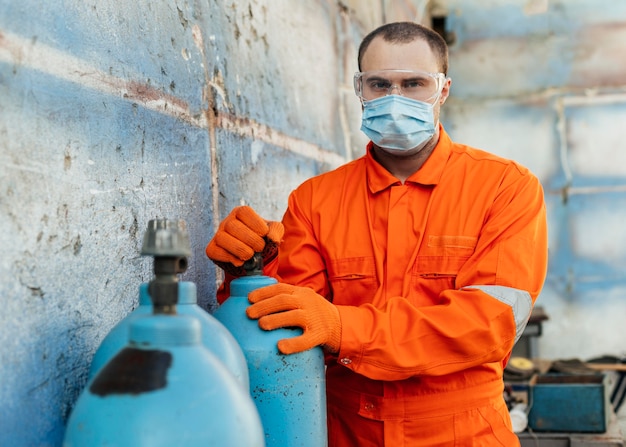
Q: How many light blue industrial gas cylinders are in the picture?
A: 3